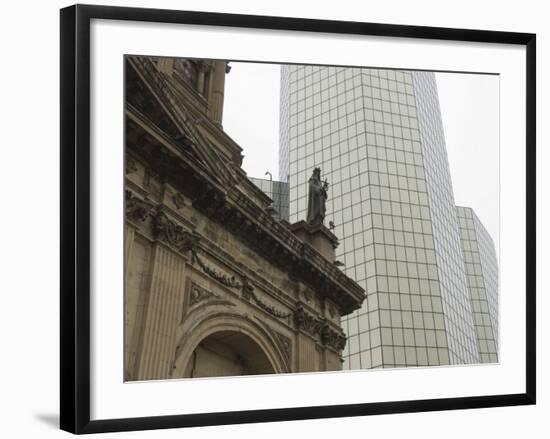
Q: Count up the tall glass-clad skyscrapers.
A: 2